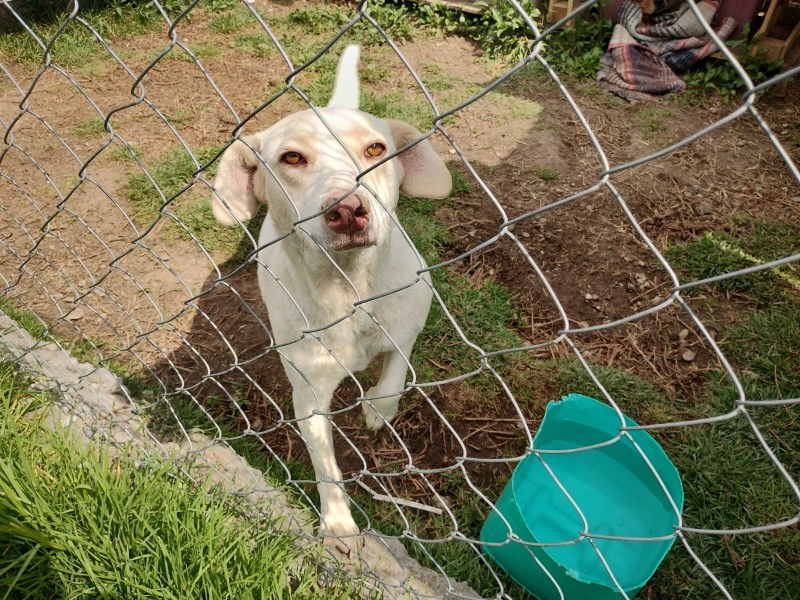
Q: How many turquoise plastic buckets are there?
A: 1